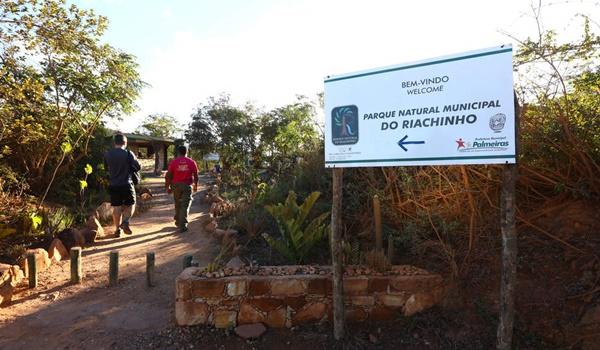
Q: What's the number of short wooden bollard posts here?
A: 5